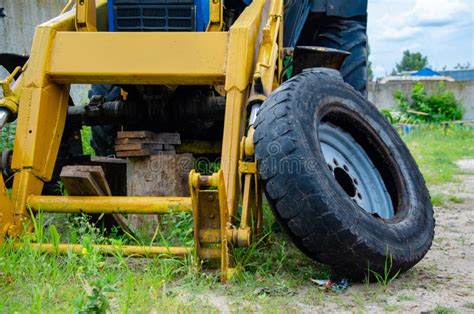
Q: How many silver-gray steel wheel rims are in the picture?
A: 1